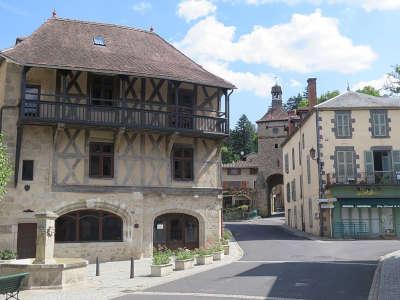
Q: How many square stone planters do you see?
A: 5